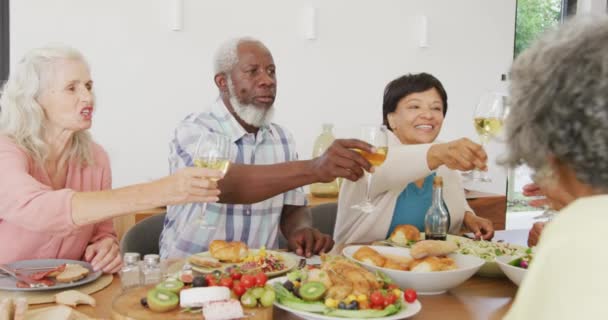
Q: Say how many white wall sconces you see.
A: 3